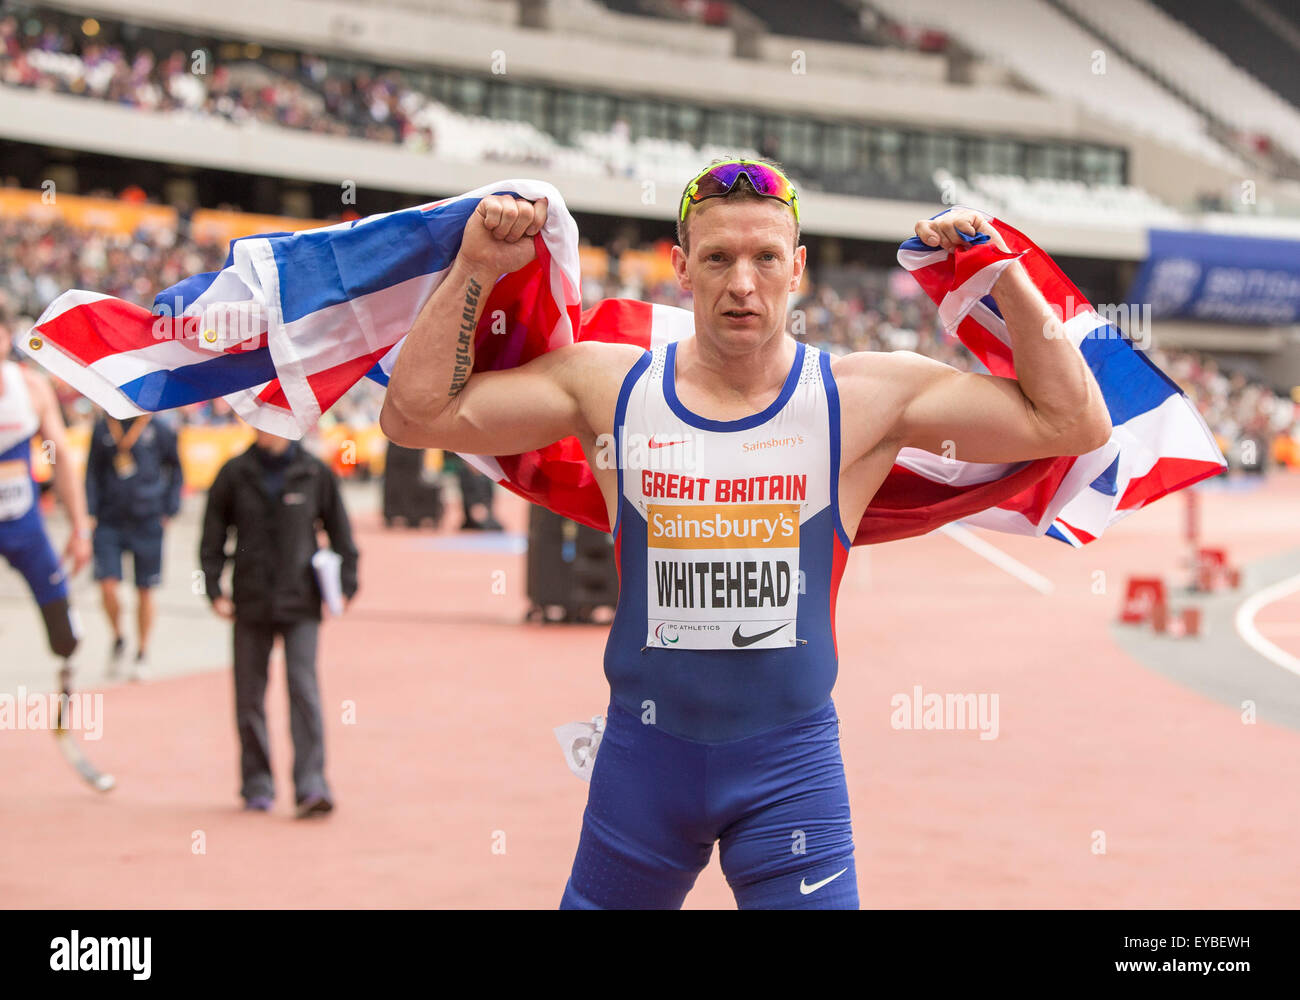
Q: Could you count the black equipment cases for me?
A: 2